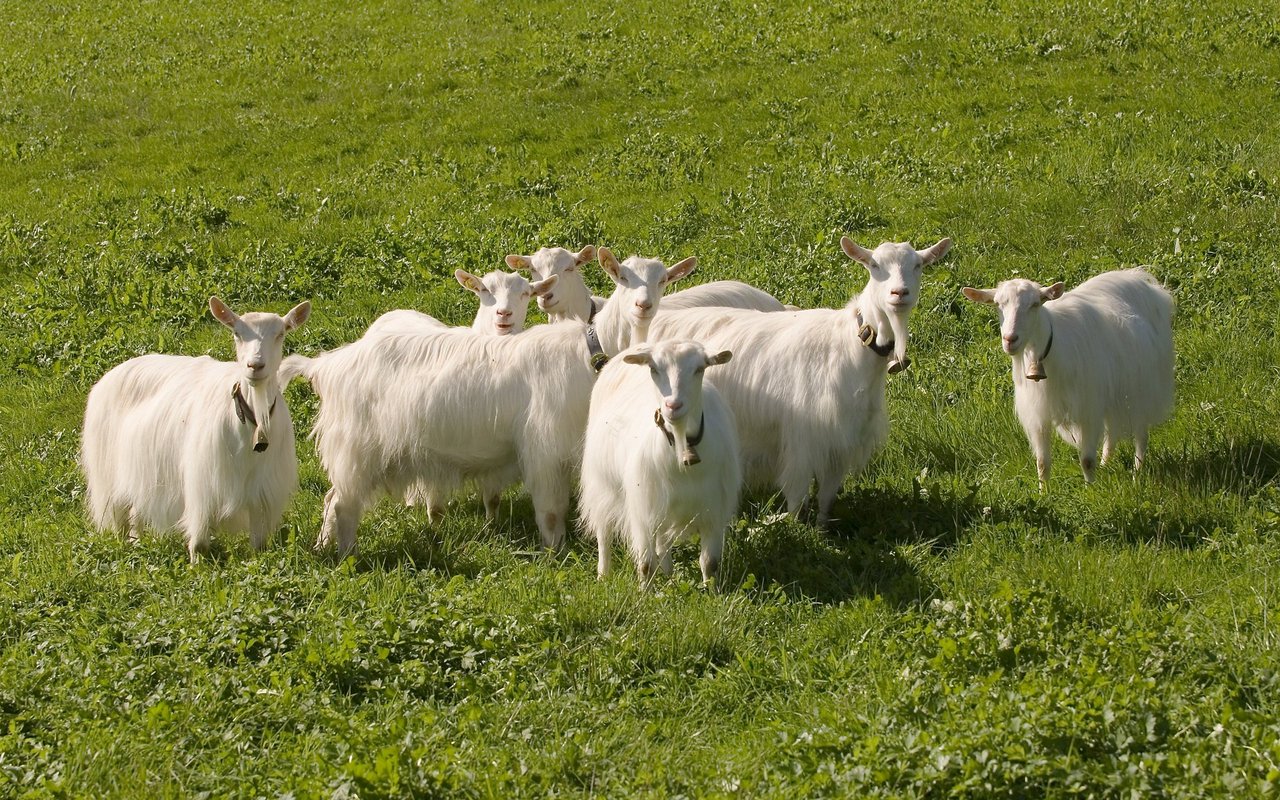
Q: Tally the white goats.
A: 7